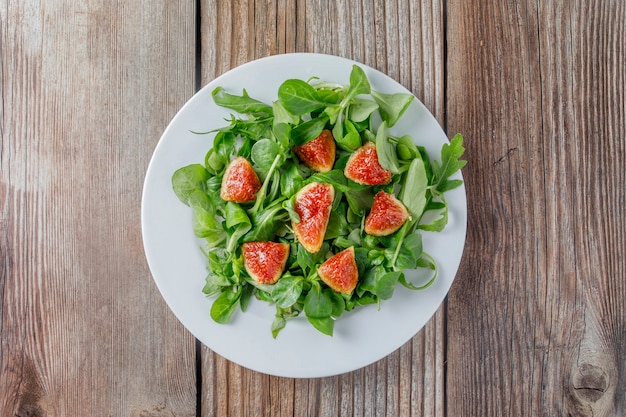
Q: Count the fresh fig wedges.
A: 7